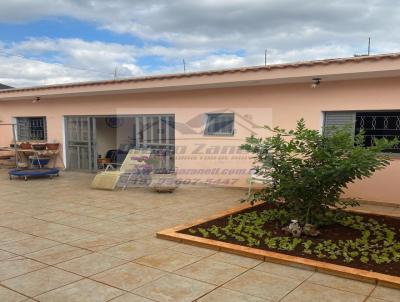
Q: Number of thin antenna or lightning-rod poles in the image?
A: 4